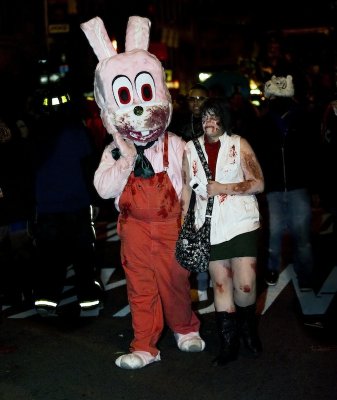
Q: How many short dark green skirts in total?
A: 1